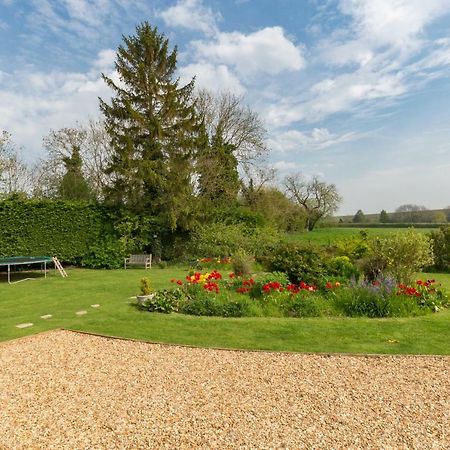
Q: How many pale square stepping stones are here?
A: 4